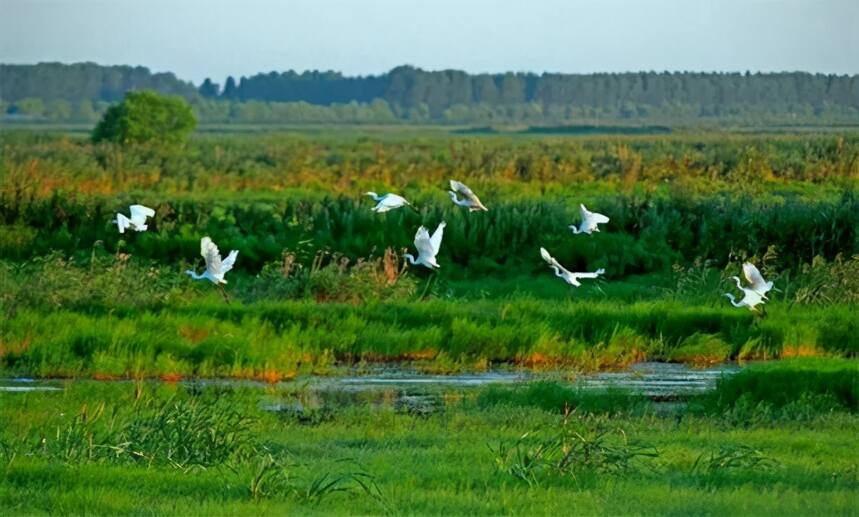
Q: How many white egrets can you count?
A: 9